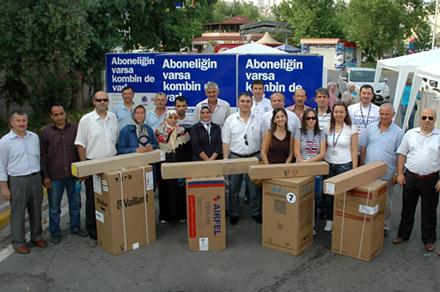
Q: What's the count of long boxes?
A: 4